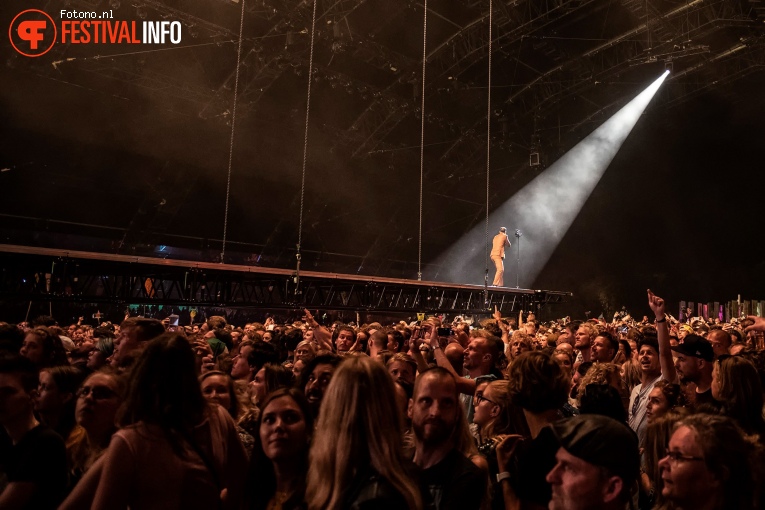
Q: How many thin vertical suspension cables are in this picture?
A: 4